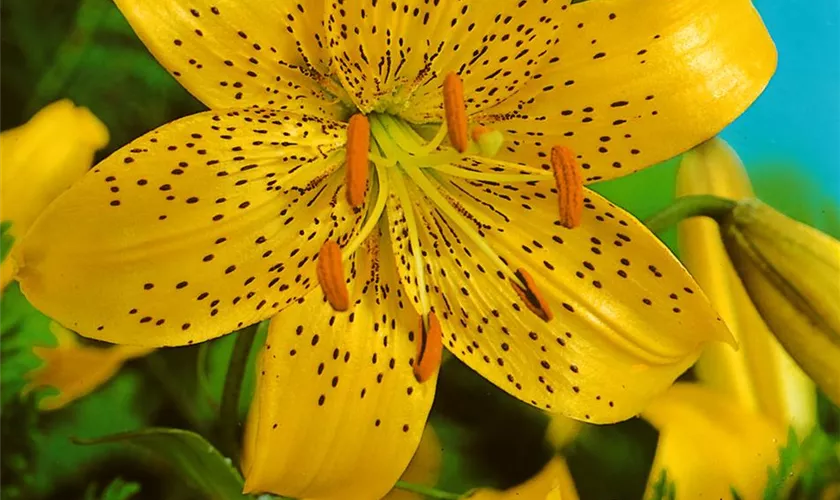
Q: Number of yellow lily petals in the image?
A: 6